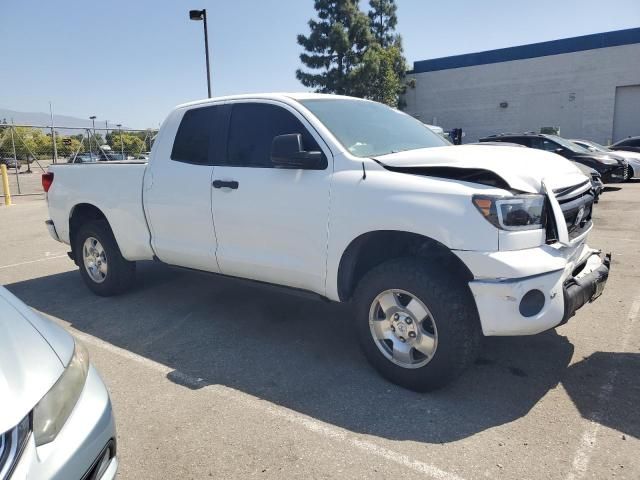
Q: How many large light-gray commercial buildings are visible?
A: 1